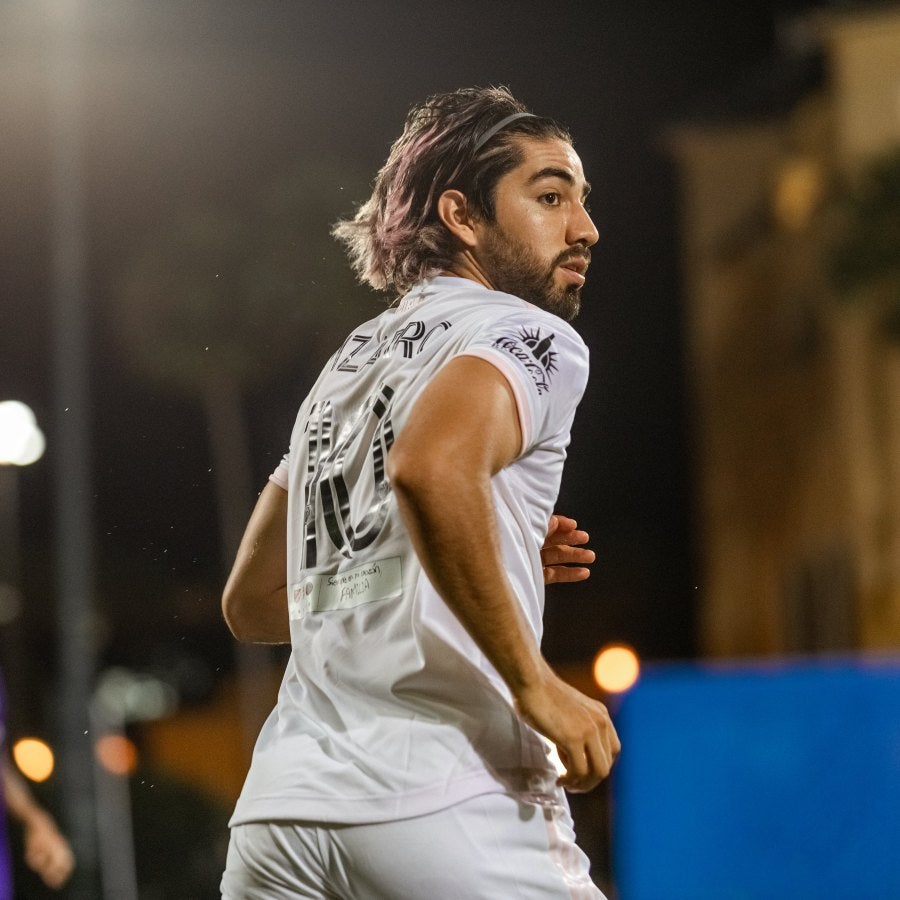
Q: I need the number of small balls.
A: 0